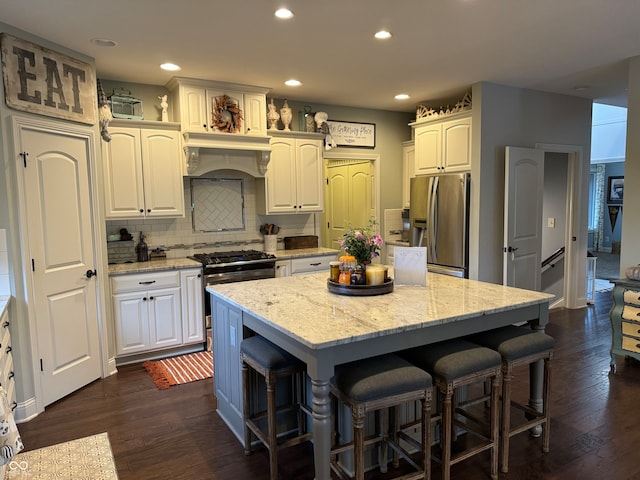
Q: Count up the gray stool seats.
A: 4